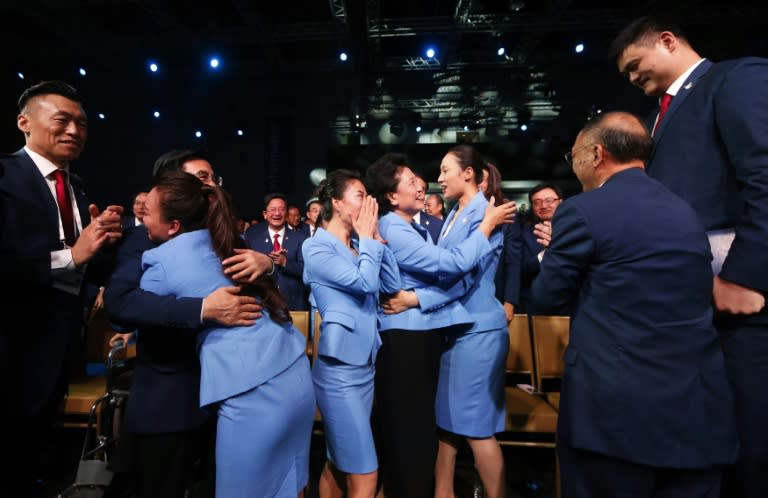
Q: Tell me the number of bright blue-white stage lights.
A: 15